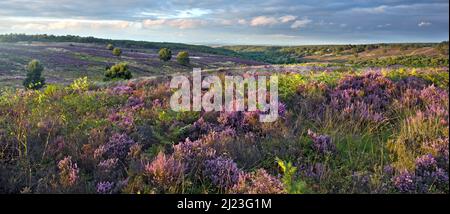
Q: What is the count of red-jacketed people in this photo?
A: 0